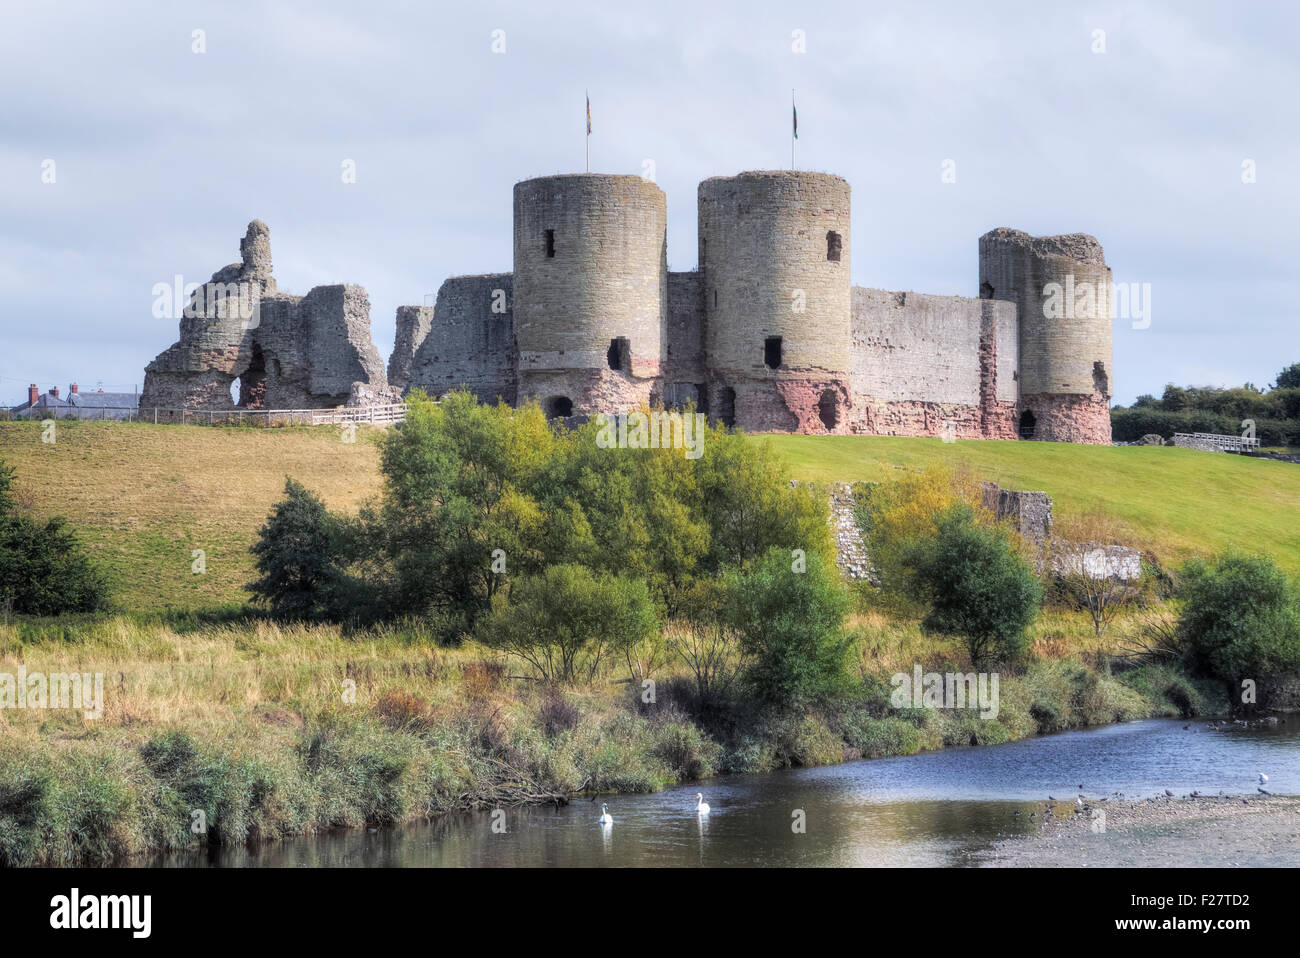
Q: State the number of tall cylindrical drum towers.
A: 3